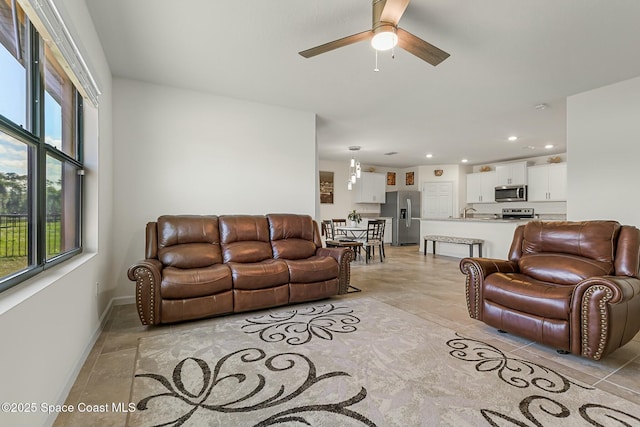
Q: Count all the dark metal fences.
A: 1